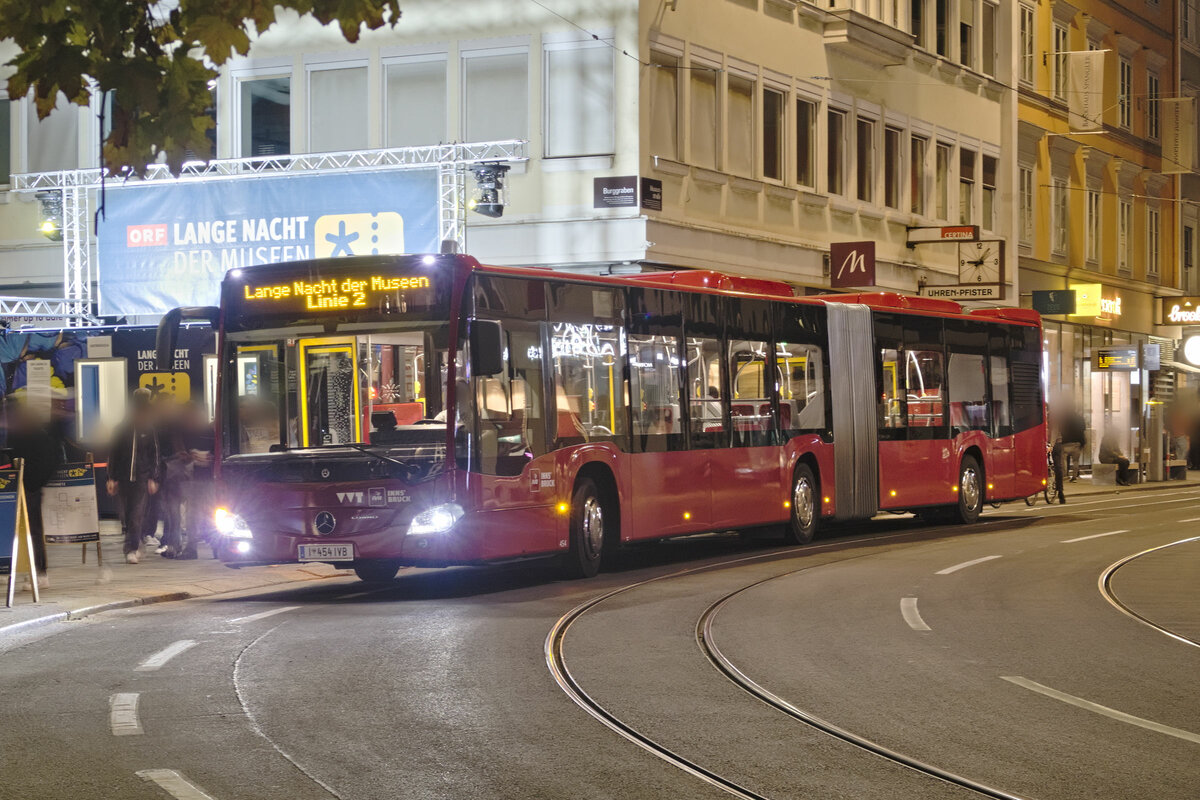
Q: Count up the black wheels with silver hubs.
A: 3